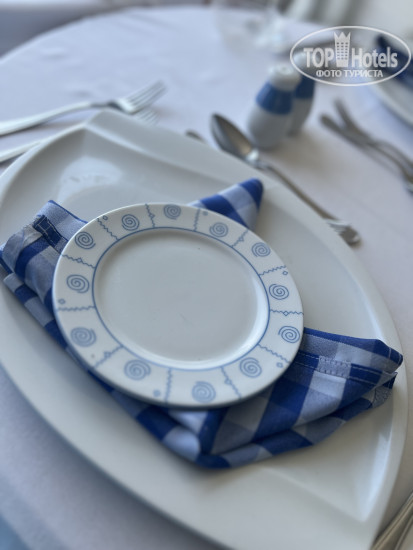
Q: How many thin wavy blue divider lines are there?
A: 12